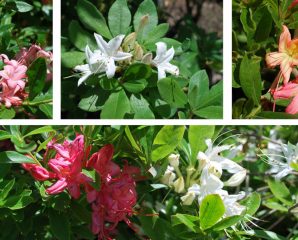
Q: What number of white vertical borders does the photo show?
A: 2